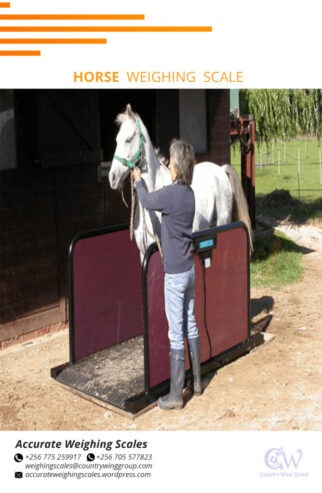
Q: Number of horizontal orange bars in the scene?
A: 5